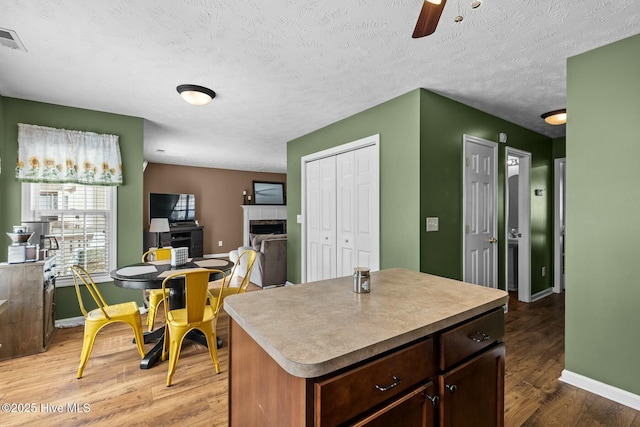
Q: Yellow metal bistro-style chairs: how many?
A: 4